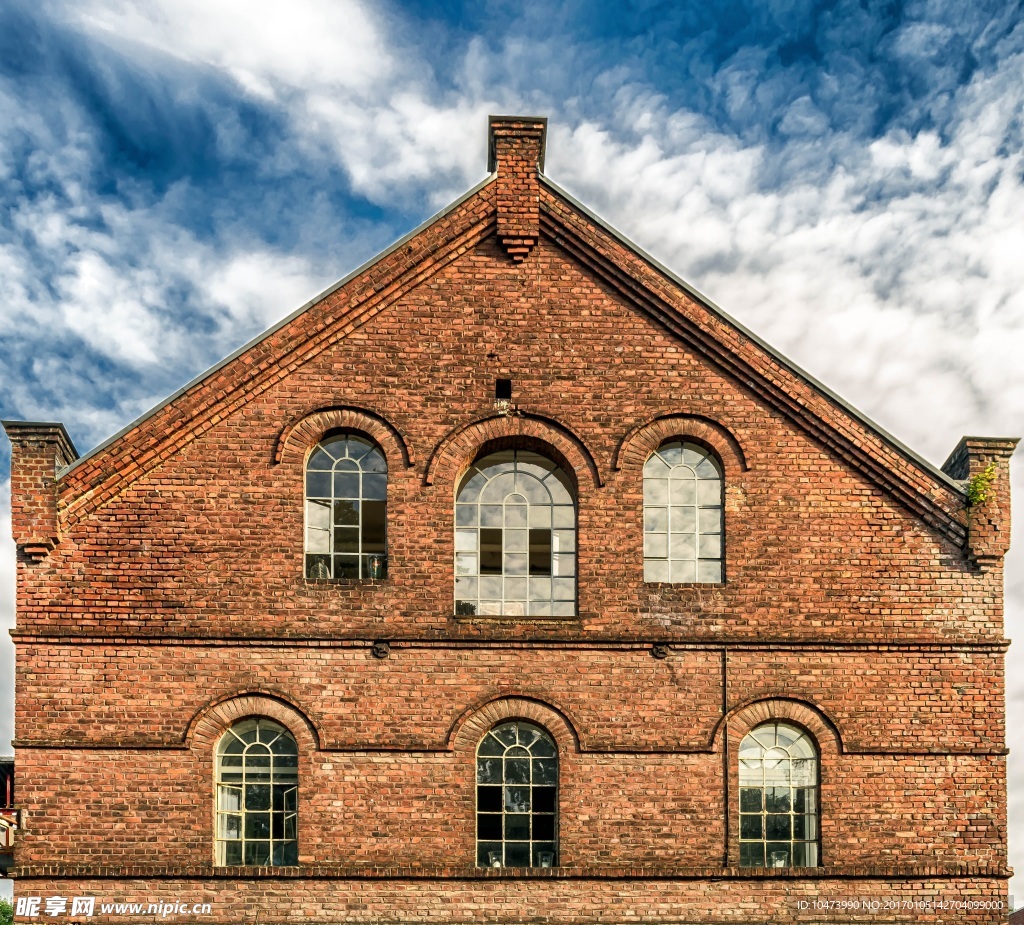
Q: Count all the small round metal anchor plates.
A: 2